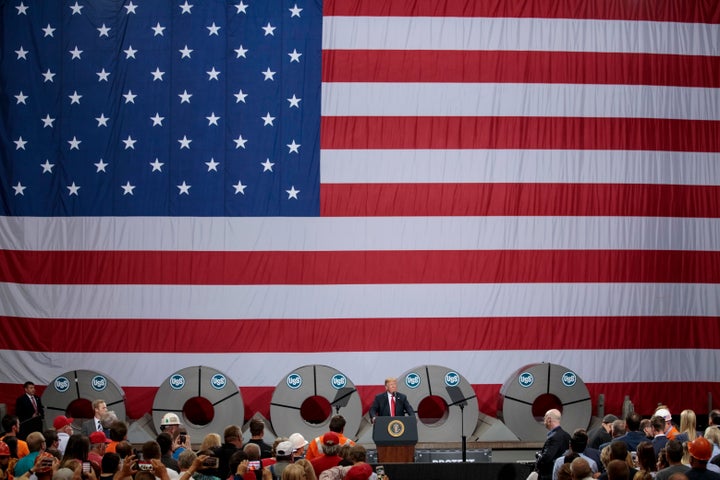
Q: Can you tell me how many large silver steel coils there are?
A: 5